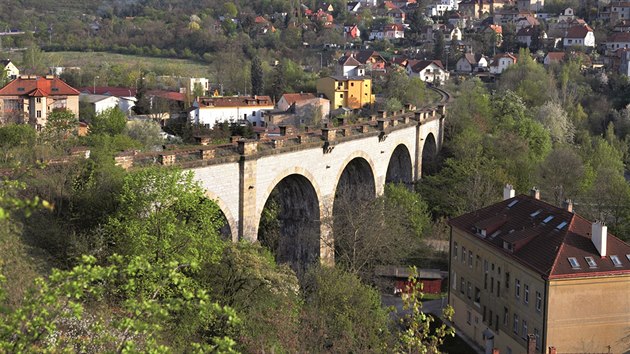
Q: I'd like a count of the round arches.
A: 5